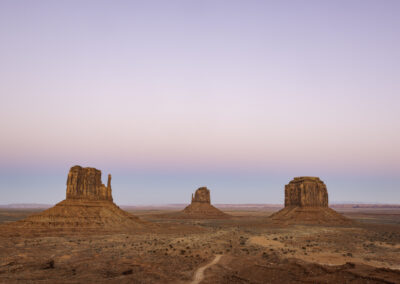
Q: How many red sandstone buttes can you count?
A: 3